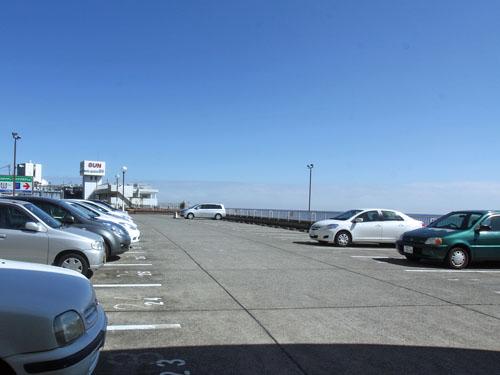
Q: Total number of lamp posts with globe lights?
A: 2